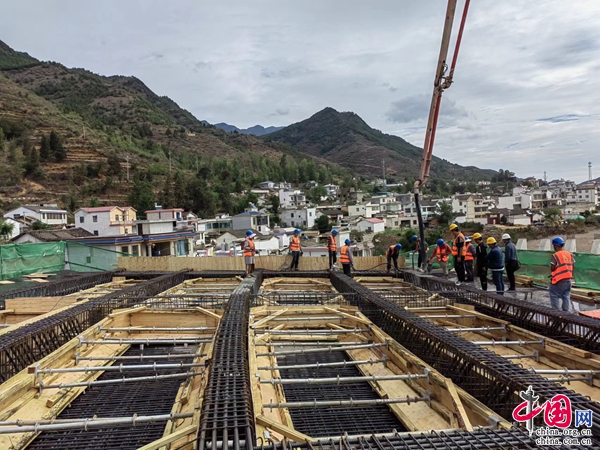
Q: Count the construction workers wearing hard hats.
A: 13